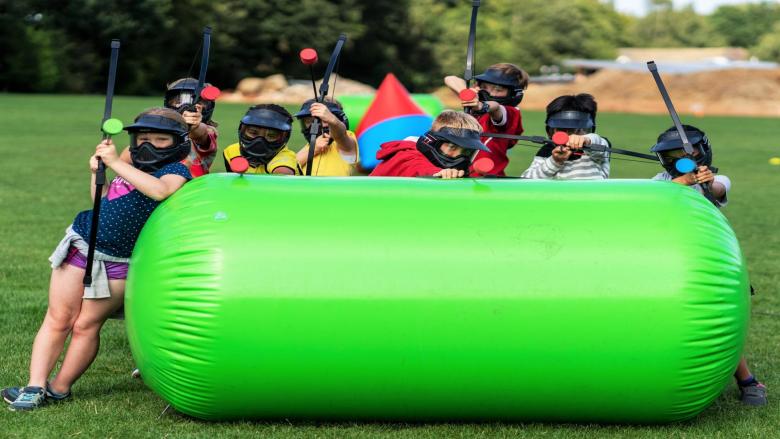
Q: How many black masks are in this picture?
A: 8